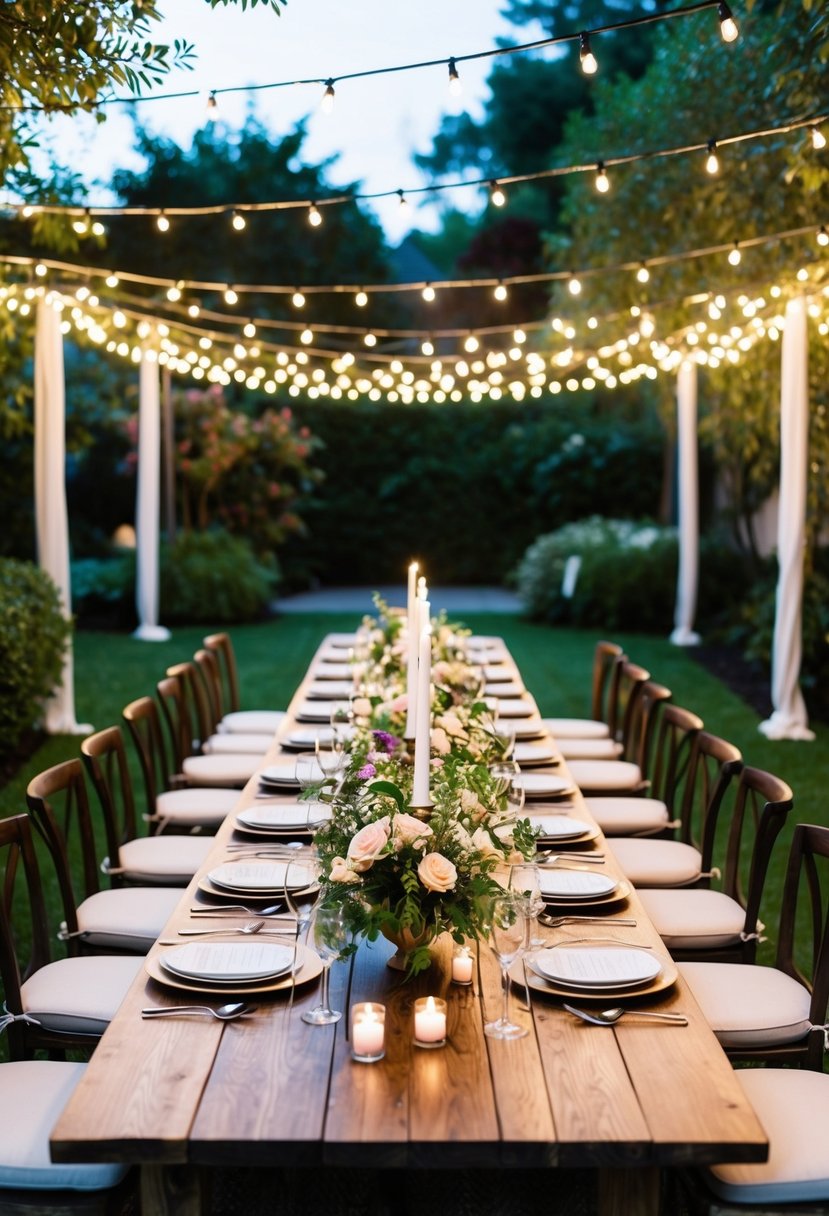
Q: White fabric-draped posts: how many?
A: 4